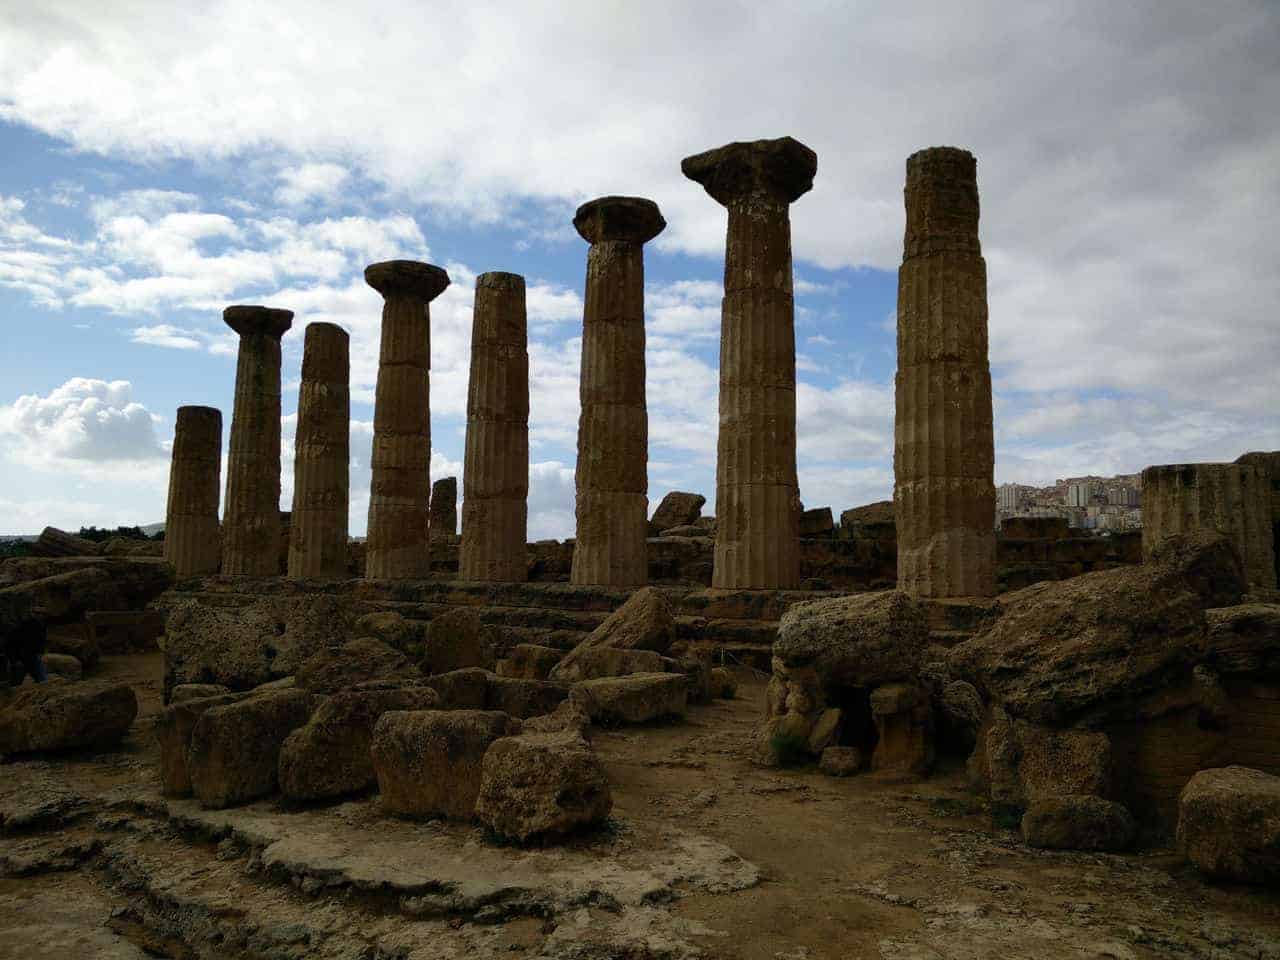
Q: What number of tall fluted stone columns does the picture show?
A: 8